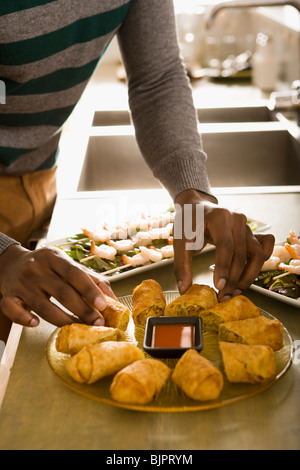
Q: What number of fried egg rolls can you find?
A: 10